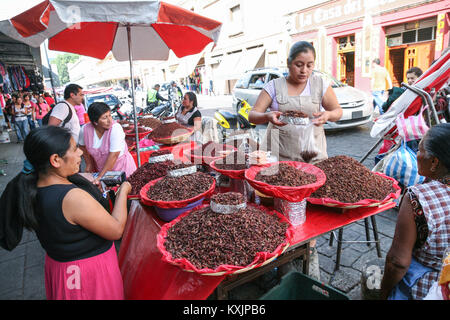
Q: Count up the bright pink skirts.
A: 1